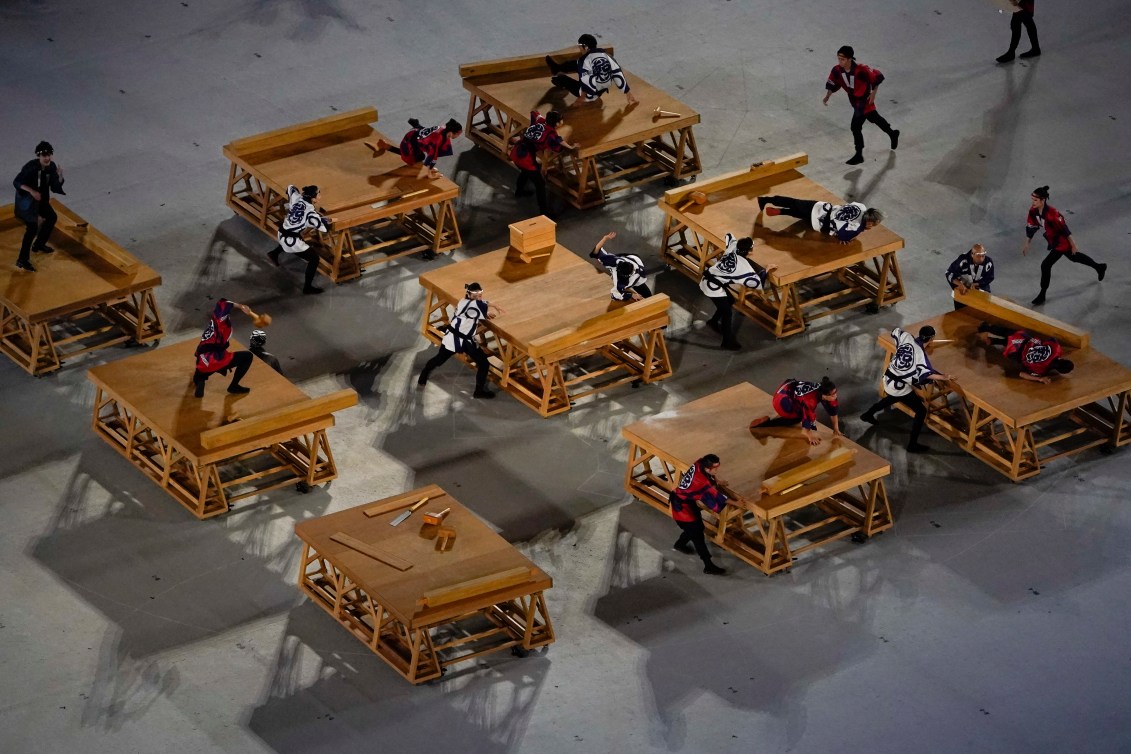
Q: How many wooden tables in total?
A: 9